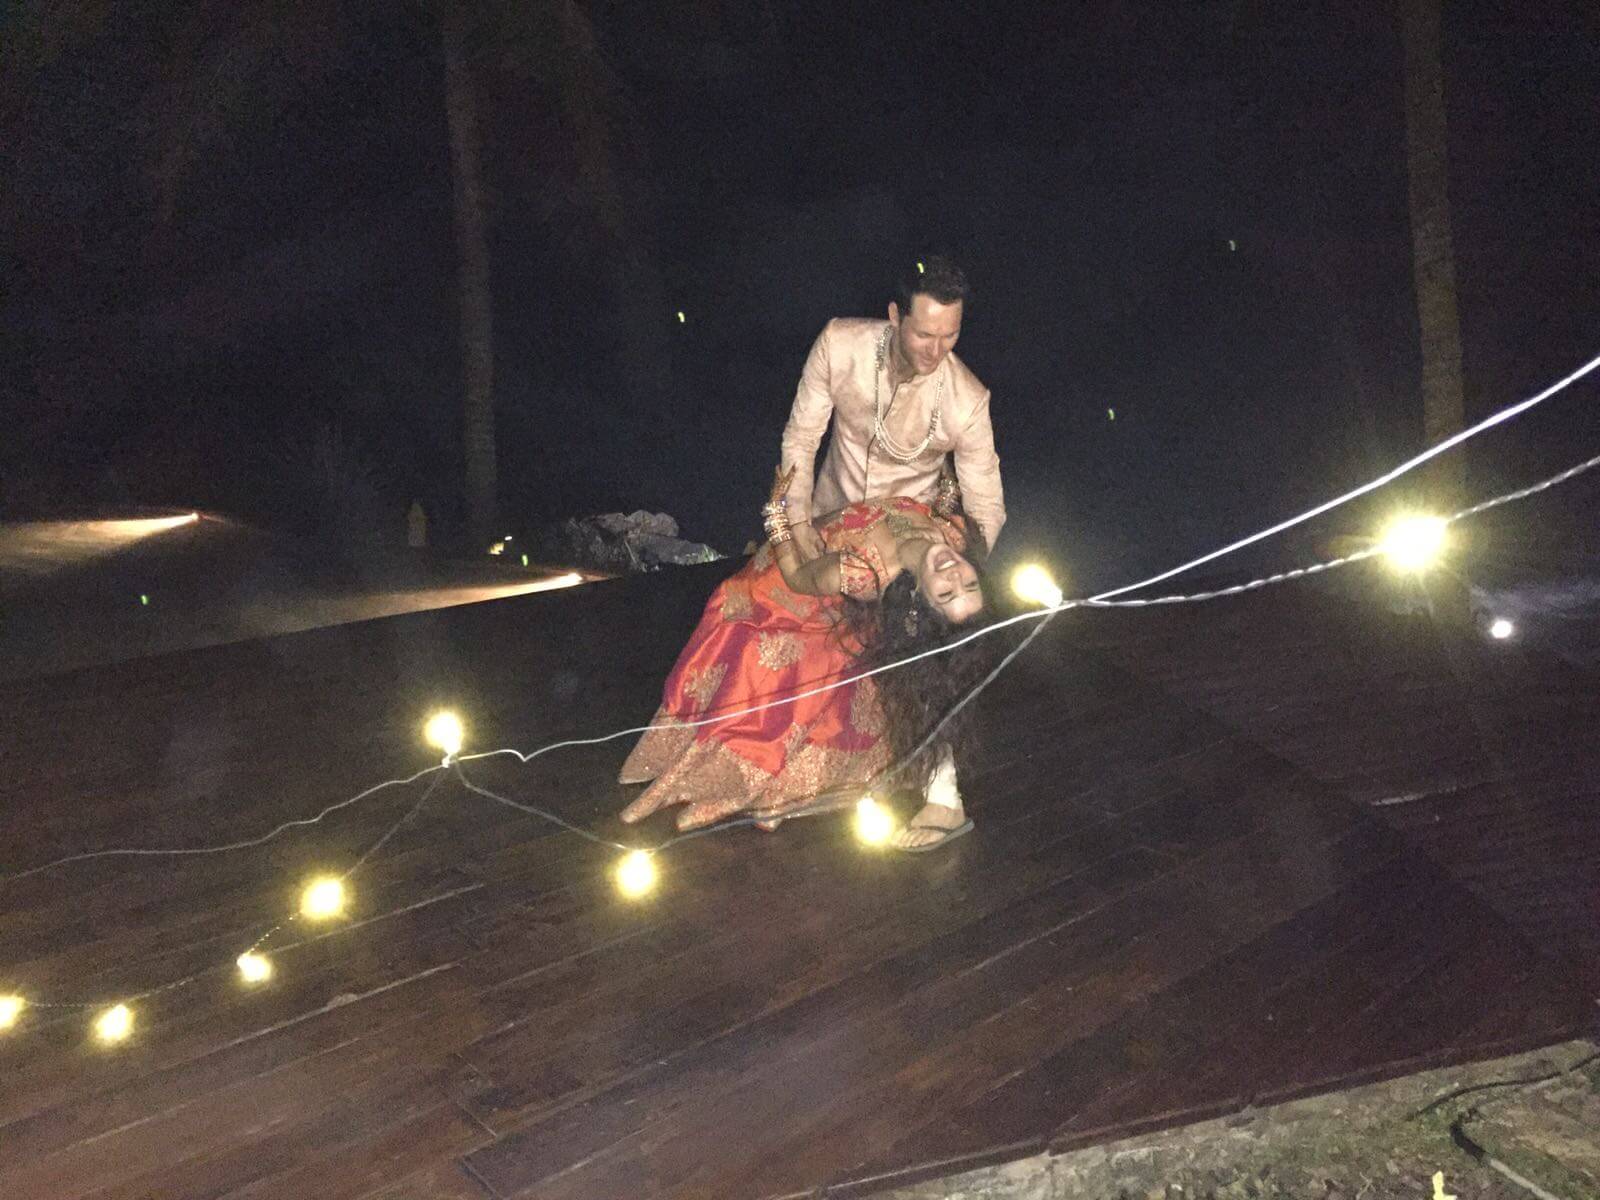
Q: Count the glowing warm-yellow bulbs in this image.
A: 9